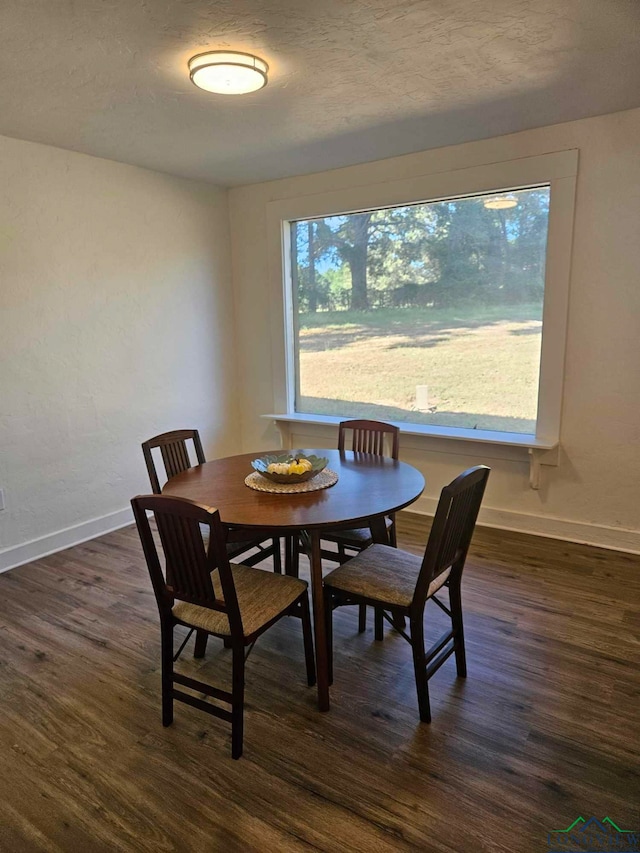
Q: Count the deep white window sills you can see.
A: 1